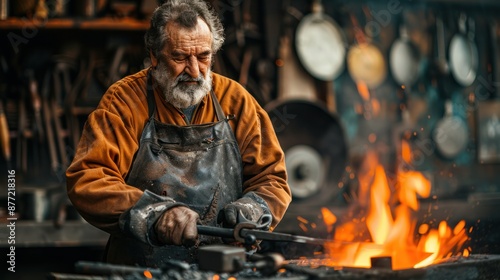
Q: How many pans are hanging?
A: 5